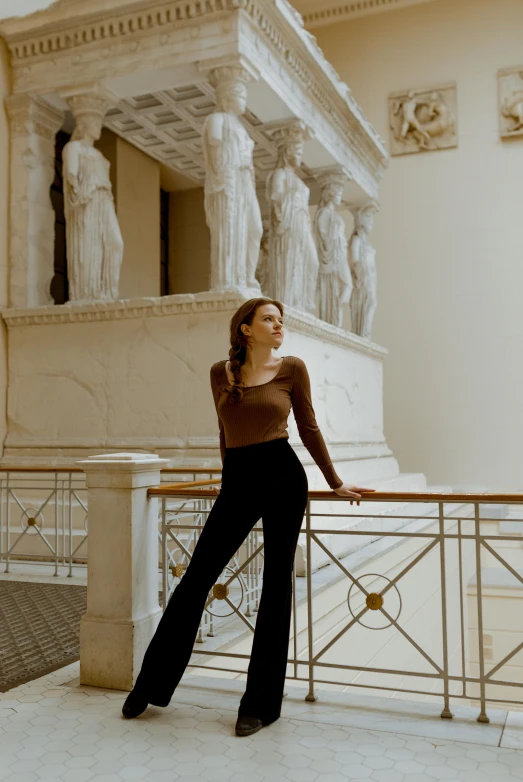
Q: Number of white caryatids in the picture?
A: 5